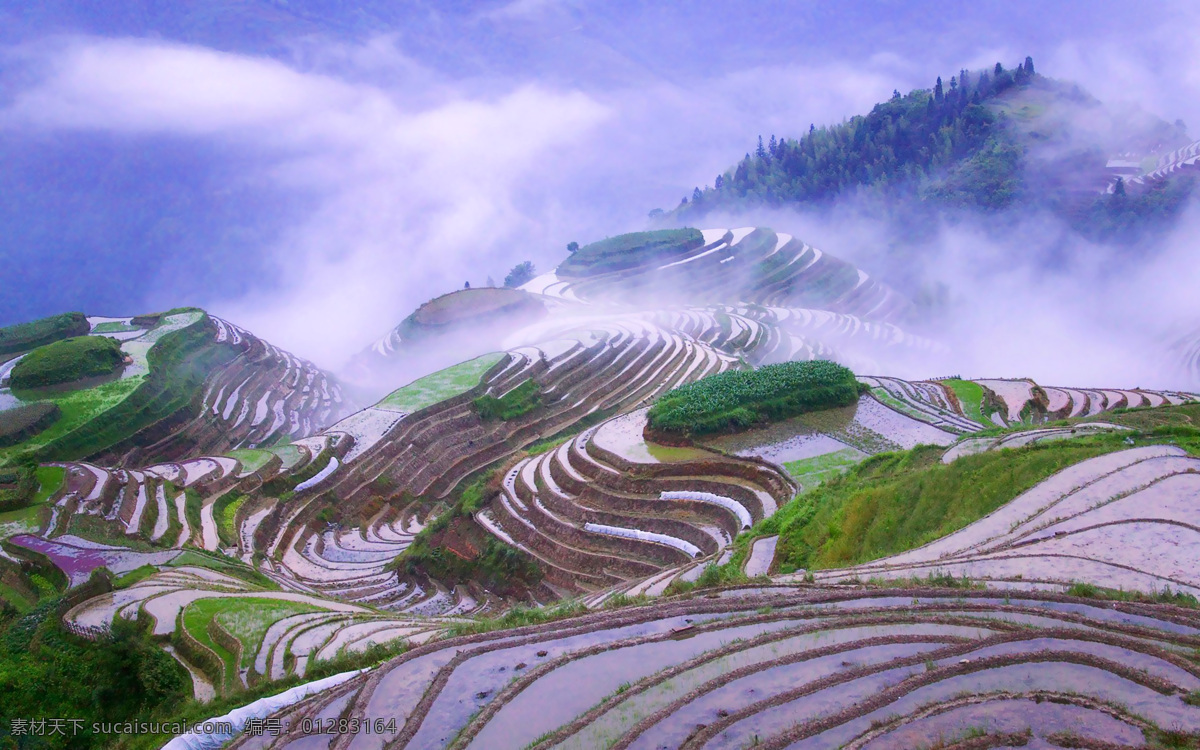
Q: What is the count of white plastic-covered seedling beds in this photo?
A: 4